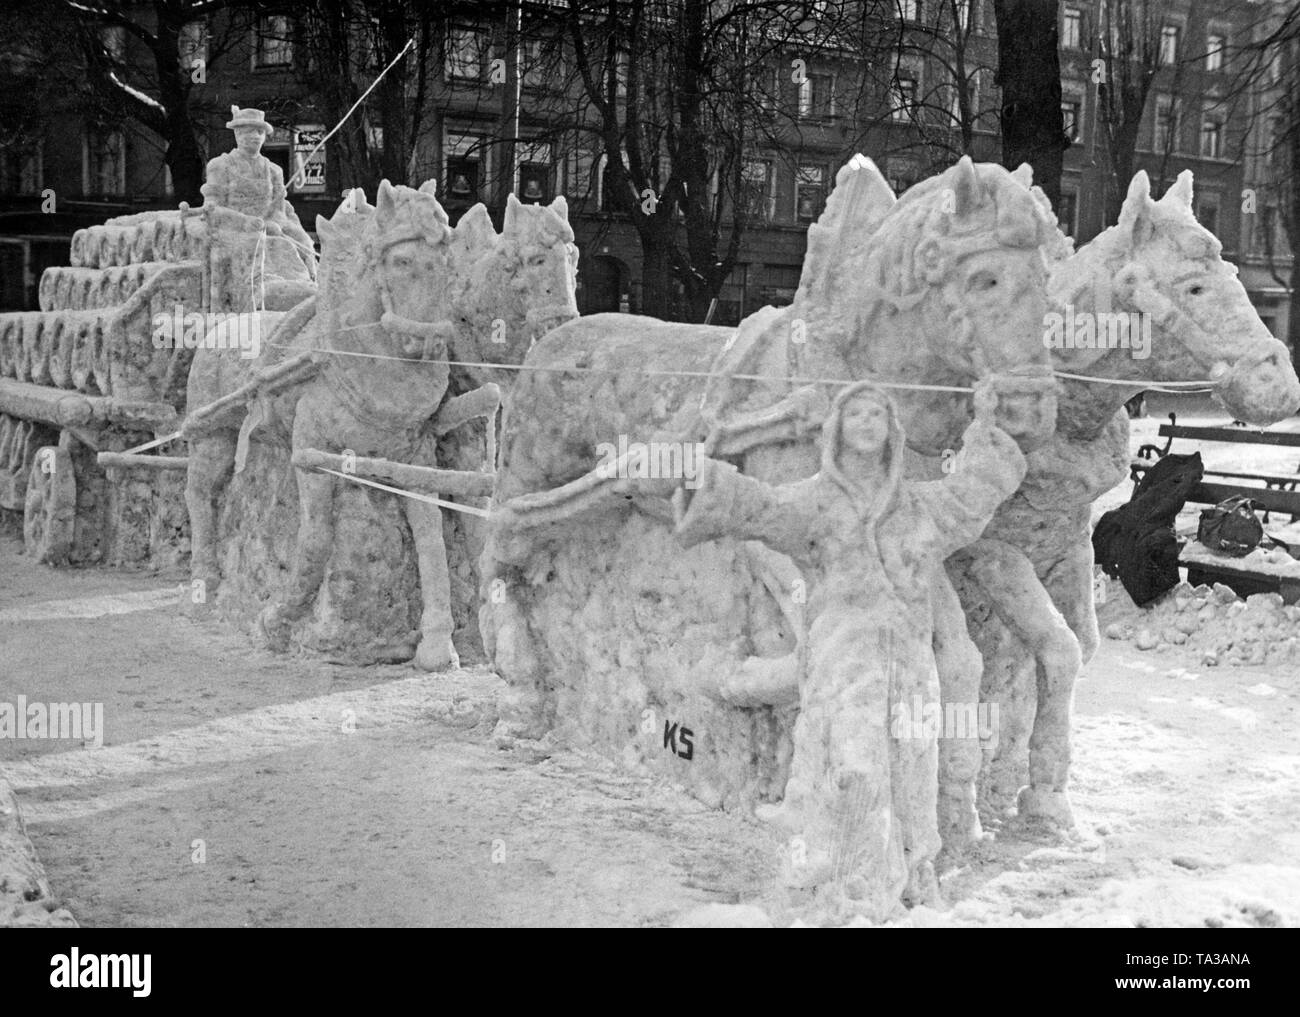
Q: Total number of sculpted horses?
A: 4